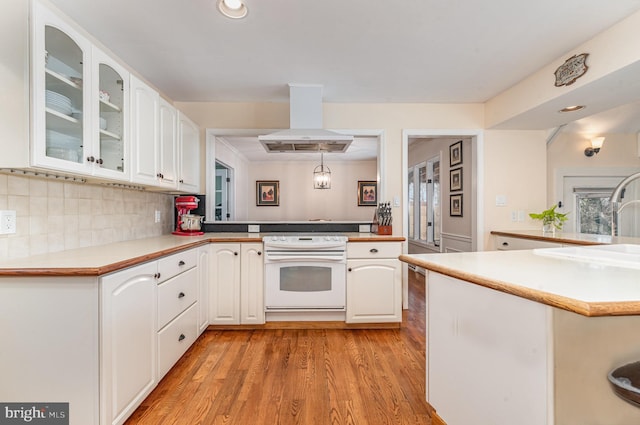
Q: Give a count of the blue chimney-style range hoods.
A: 0